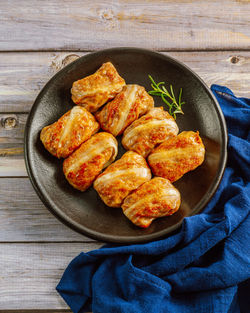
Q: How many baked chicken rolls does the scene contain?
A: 8